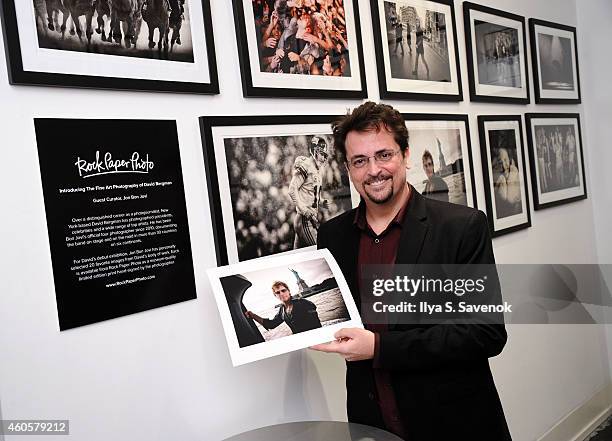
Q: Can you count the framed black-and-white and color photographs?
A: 9